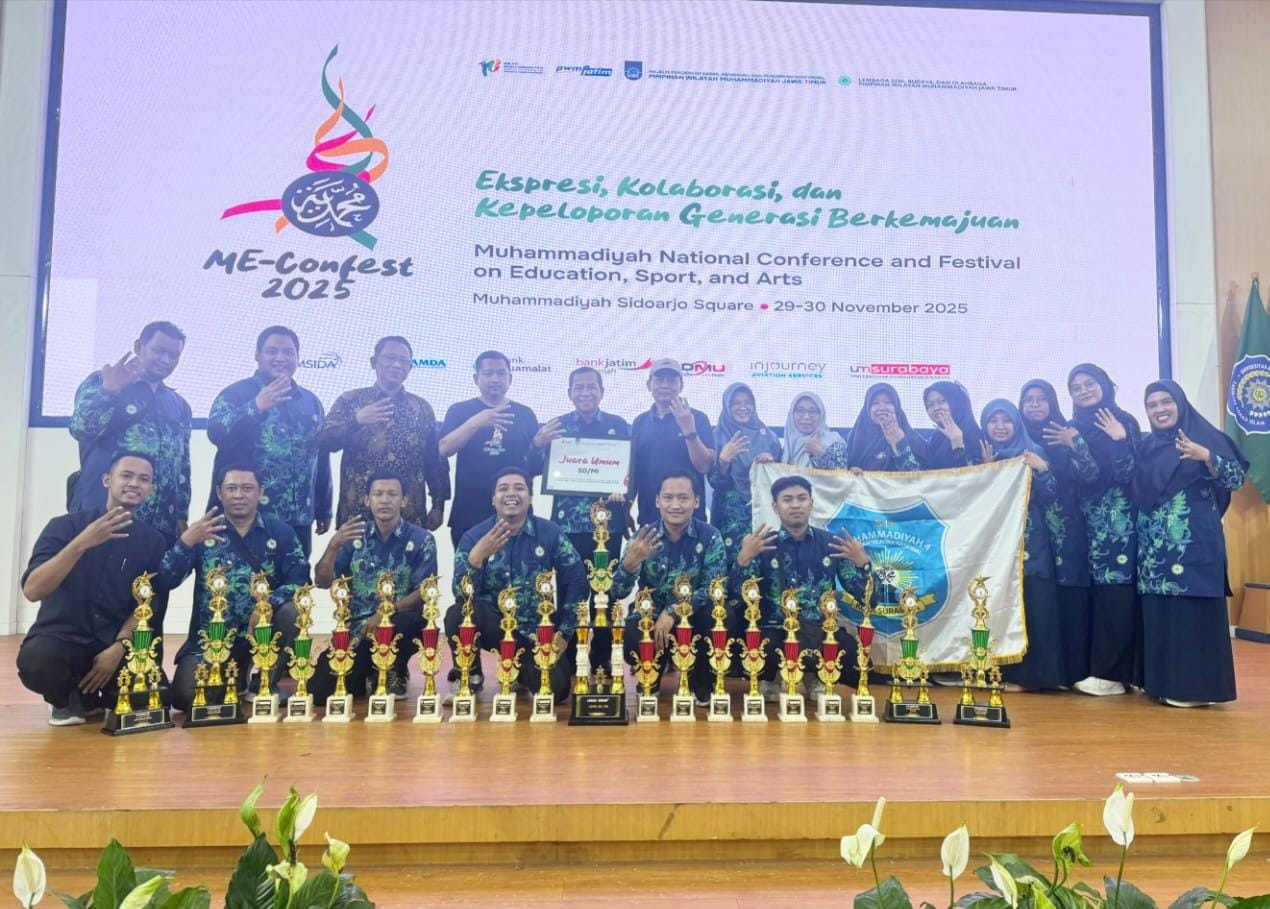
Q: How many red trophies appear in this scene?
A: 13